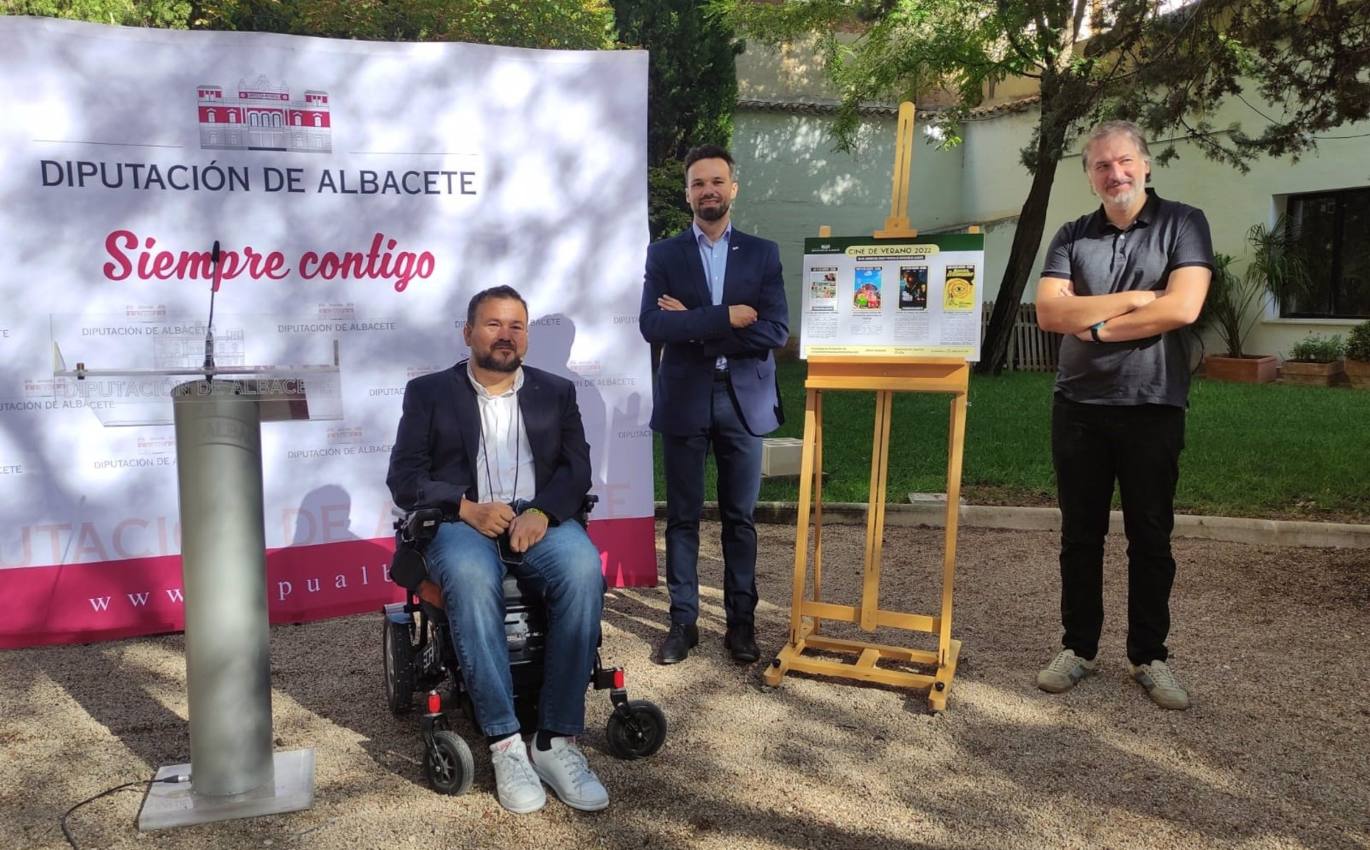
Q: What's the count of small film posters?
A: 4